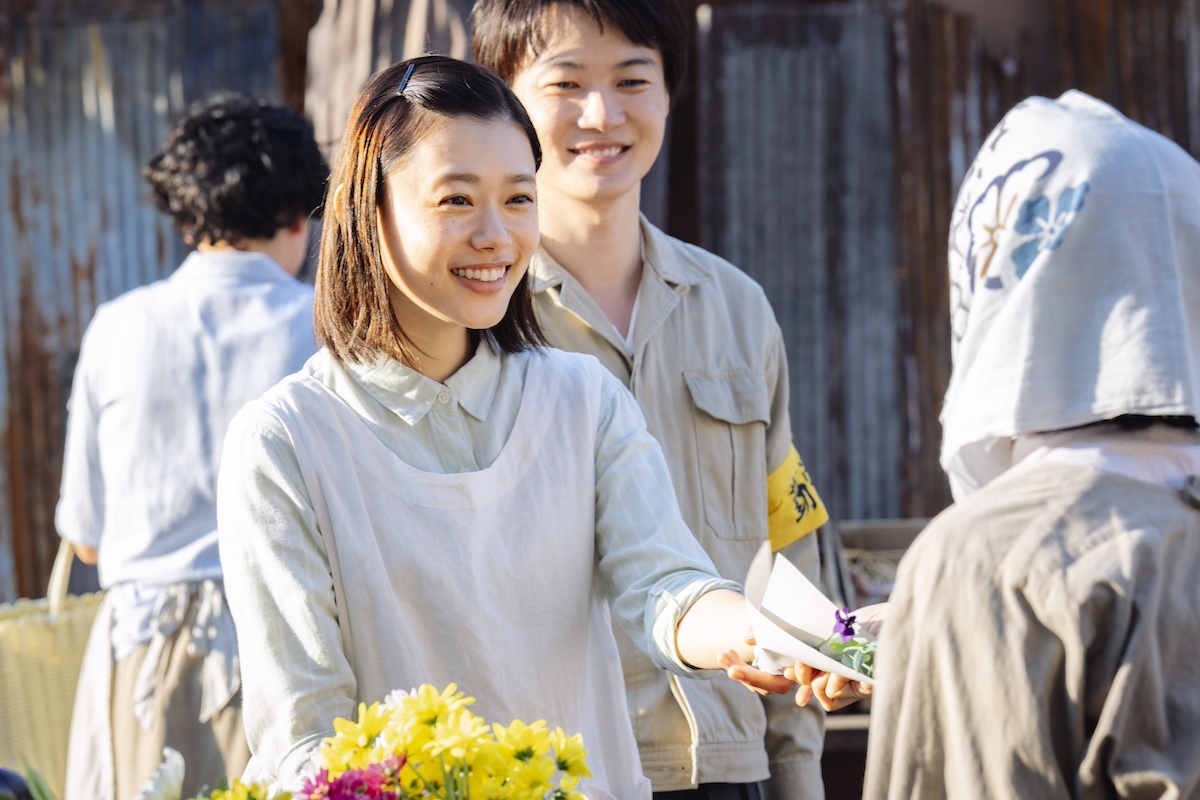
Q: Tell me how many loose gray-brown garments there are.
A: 1